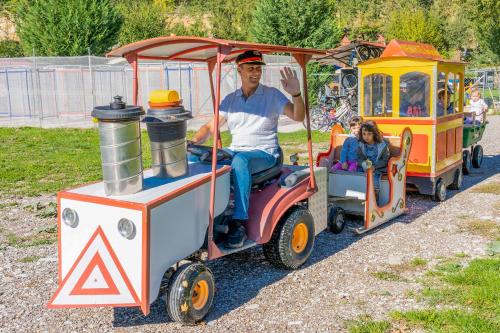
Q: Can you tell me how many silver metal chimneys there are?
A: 2